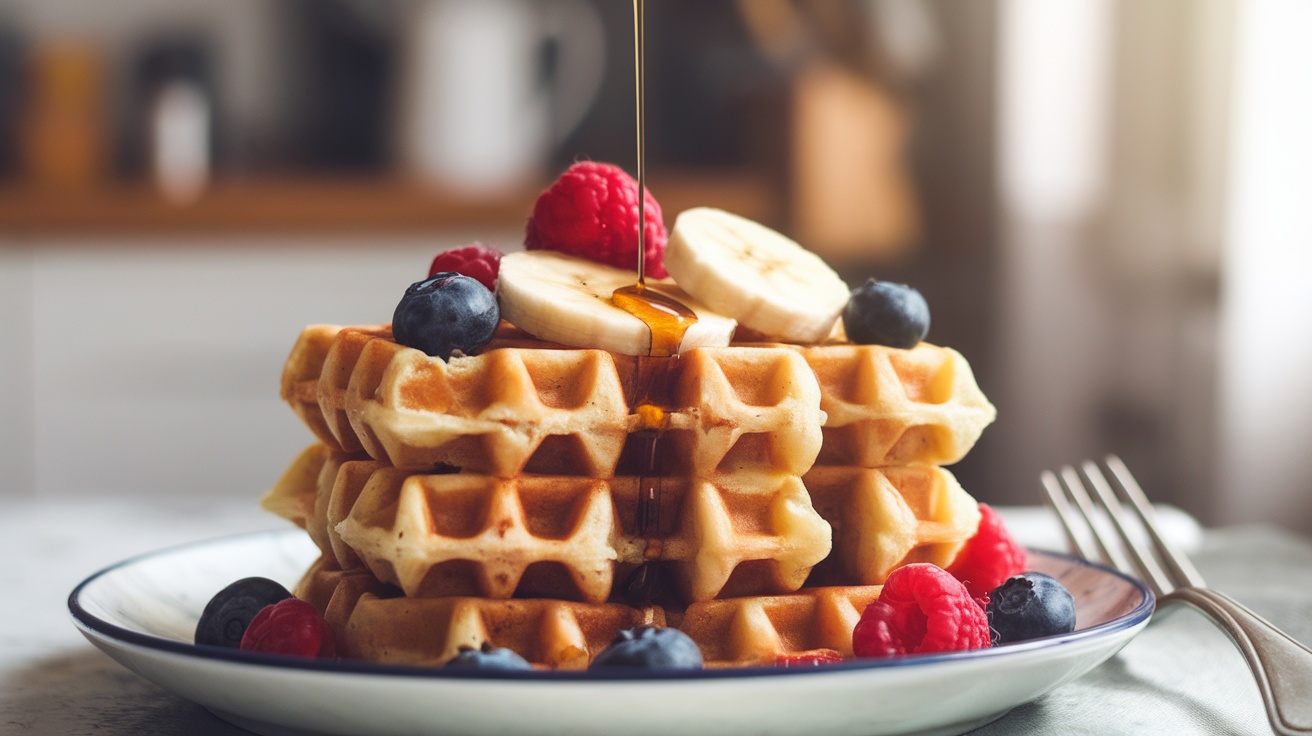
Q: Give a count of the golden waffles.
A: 3